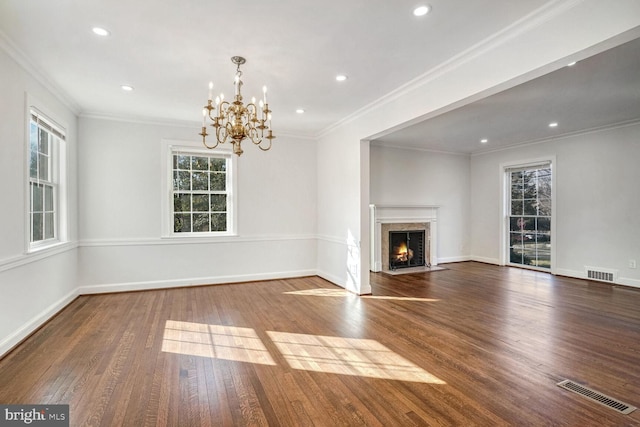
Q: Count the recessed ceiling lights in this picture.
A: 8